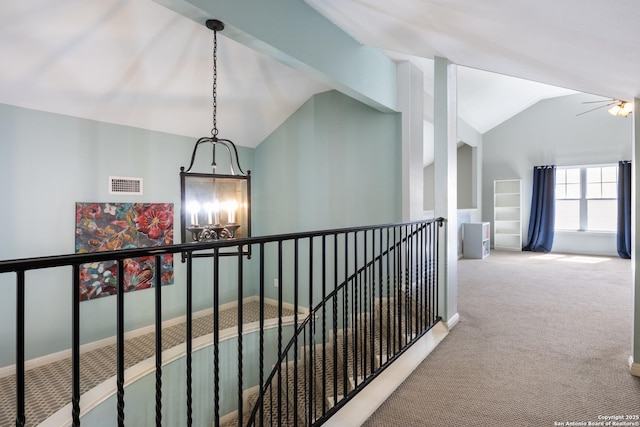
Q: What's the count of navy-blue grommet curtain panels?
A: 2